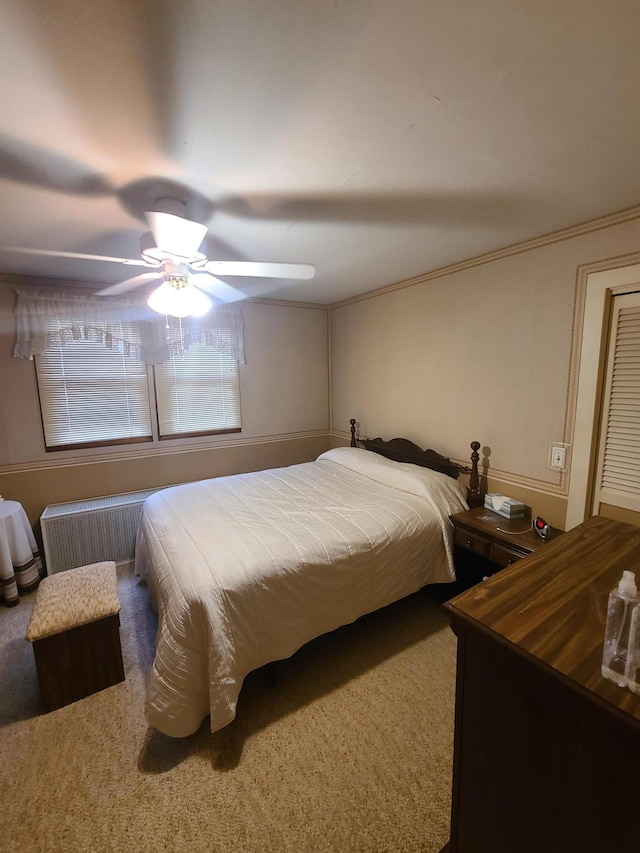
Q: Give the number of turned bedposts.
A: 2